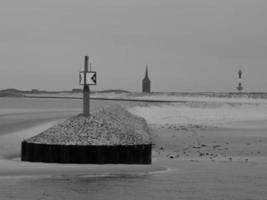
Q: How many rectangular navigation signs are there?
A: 1